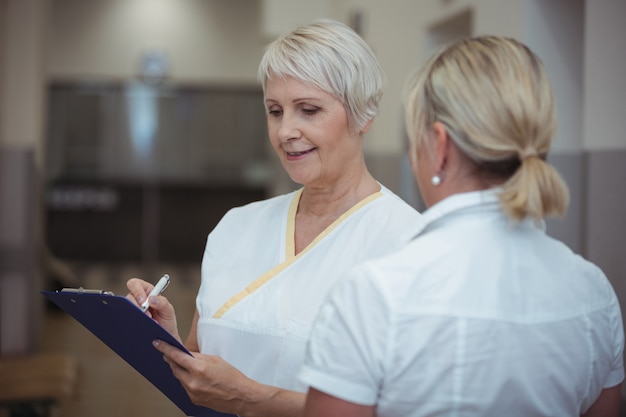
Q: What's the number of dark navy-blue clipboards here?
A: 1